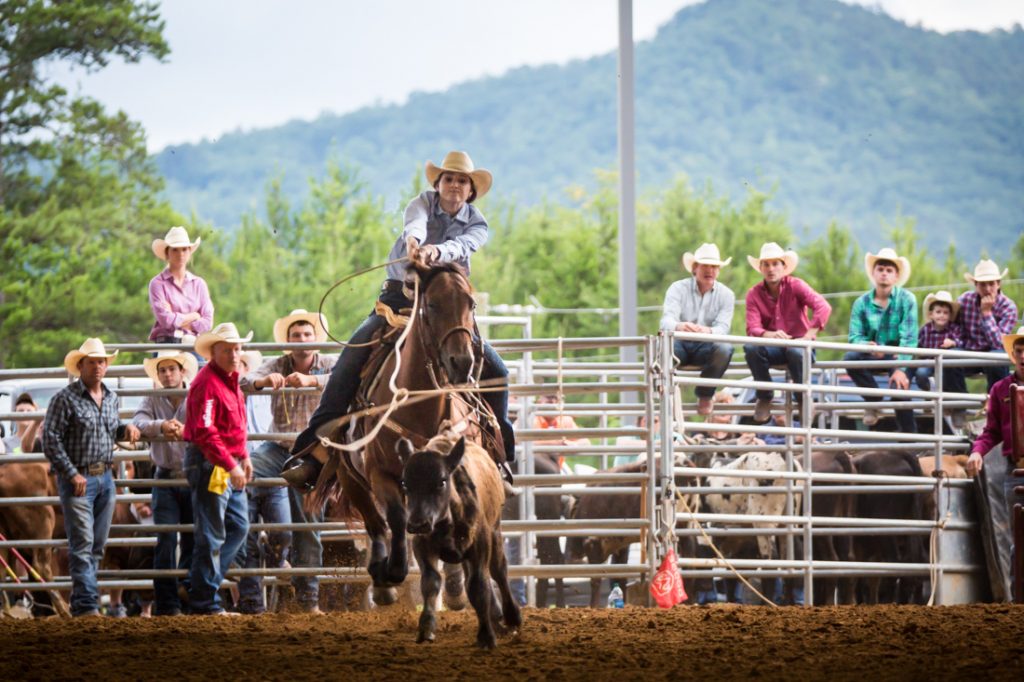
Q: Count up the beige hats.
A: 13